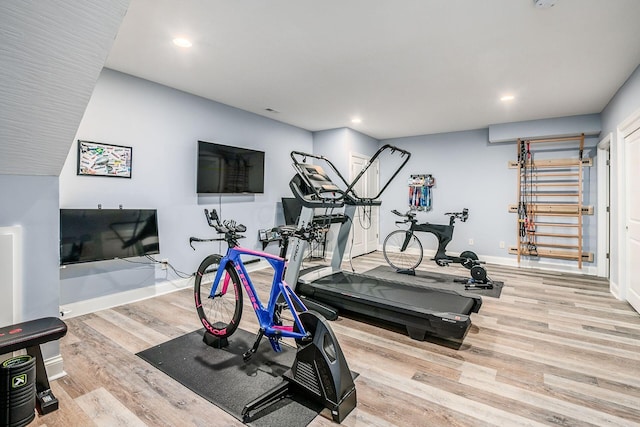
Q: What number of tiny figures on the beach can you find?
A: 0